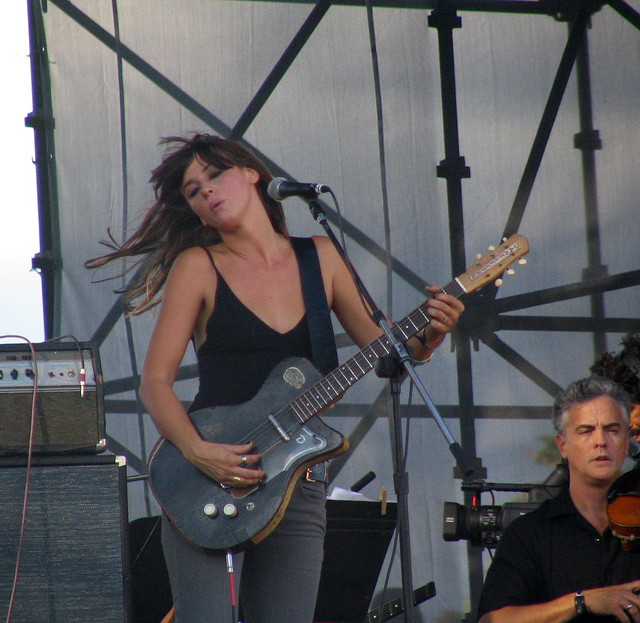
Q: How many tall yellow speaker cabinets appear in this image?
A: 0